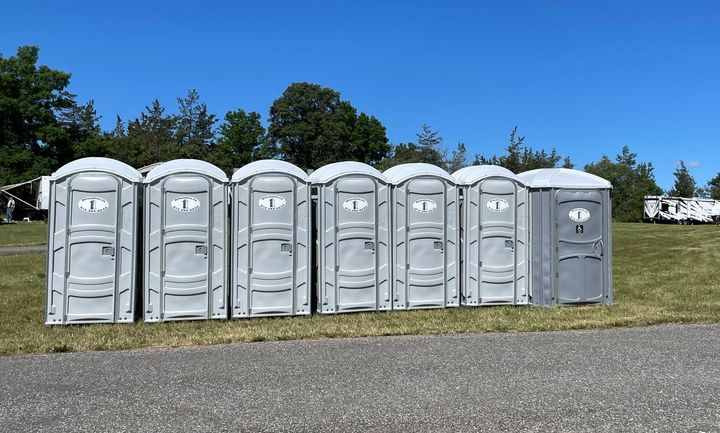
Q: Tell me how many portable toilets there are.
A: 7